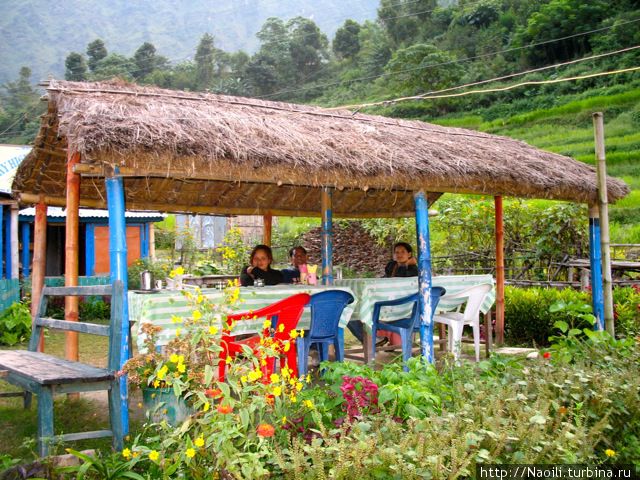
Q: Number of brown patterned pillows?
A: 0